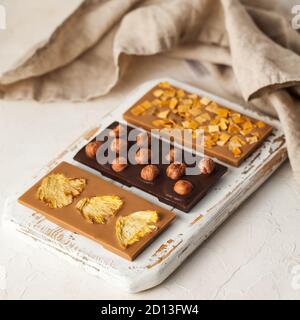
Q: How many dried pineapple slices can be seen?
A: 3